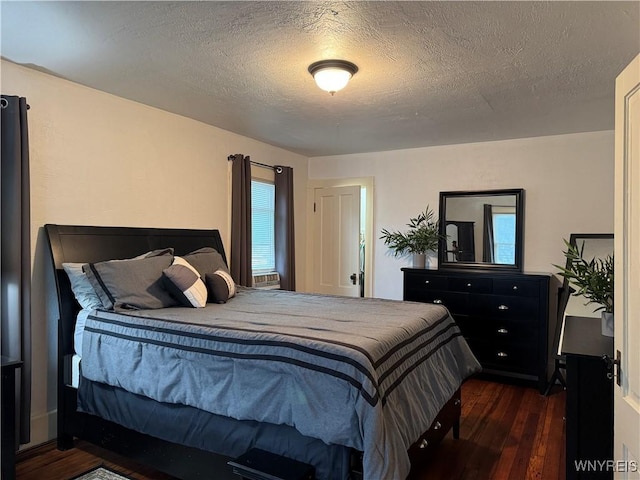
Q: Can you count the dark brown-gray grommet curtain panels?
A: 3